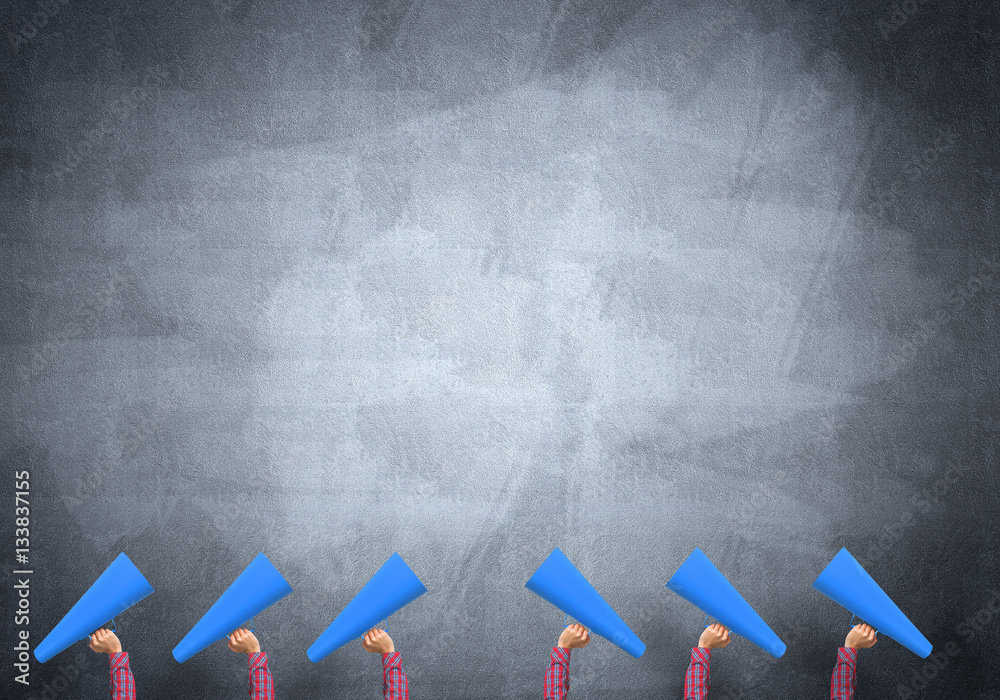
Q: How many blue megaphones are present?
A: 6